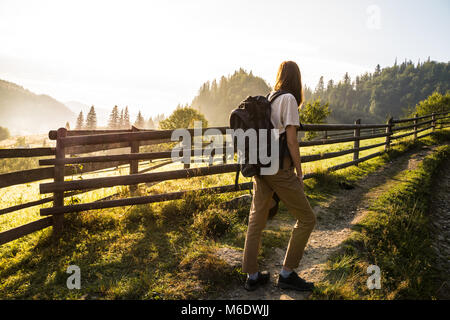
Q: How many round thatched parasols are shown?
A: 0